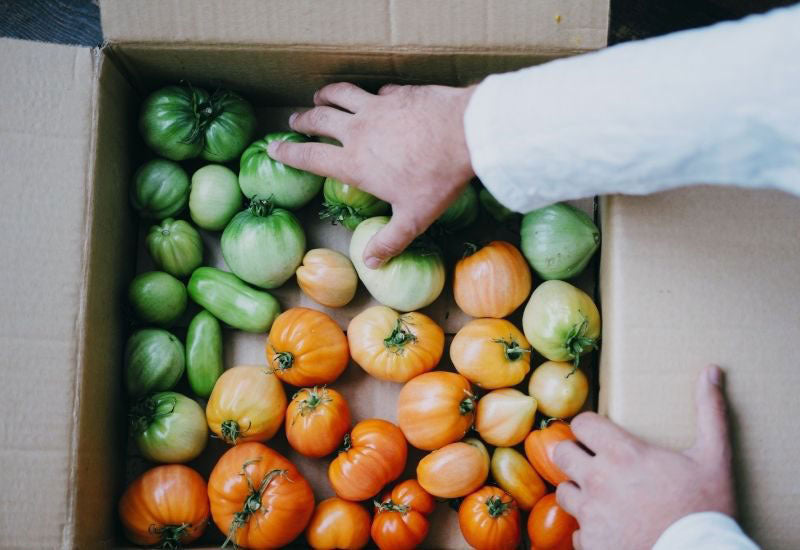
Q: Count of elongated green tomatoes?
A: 2